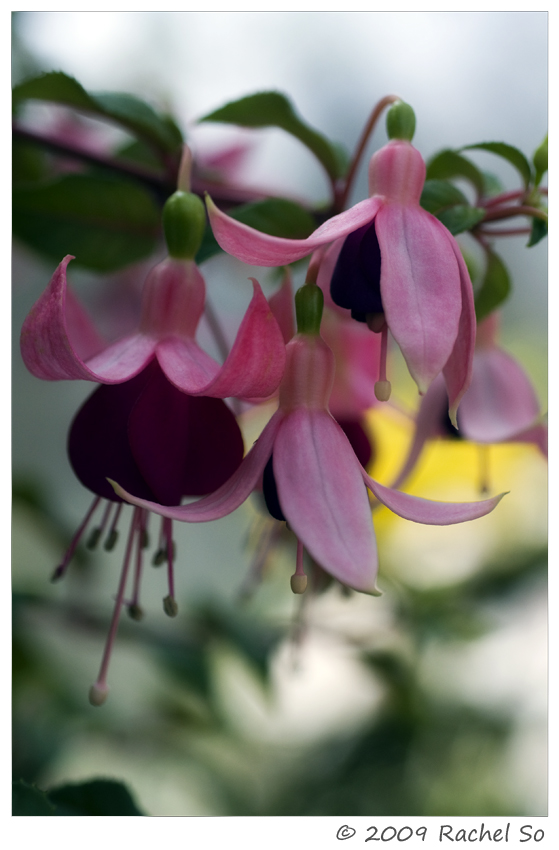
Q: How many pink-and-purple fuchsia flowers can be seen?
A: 5